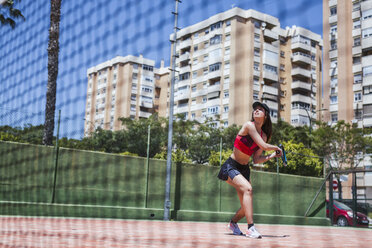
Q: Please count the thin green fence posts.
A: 4